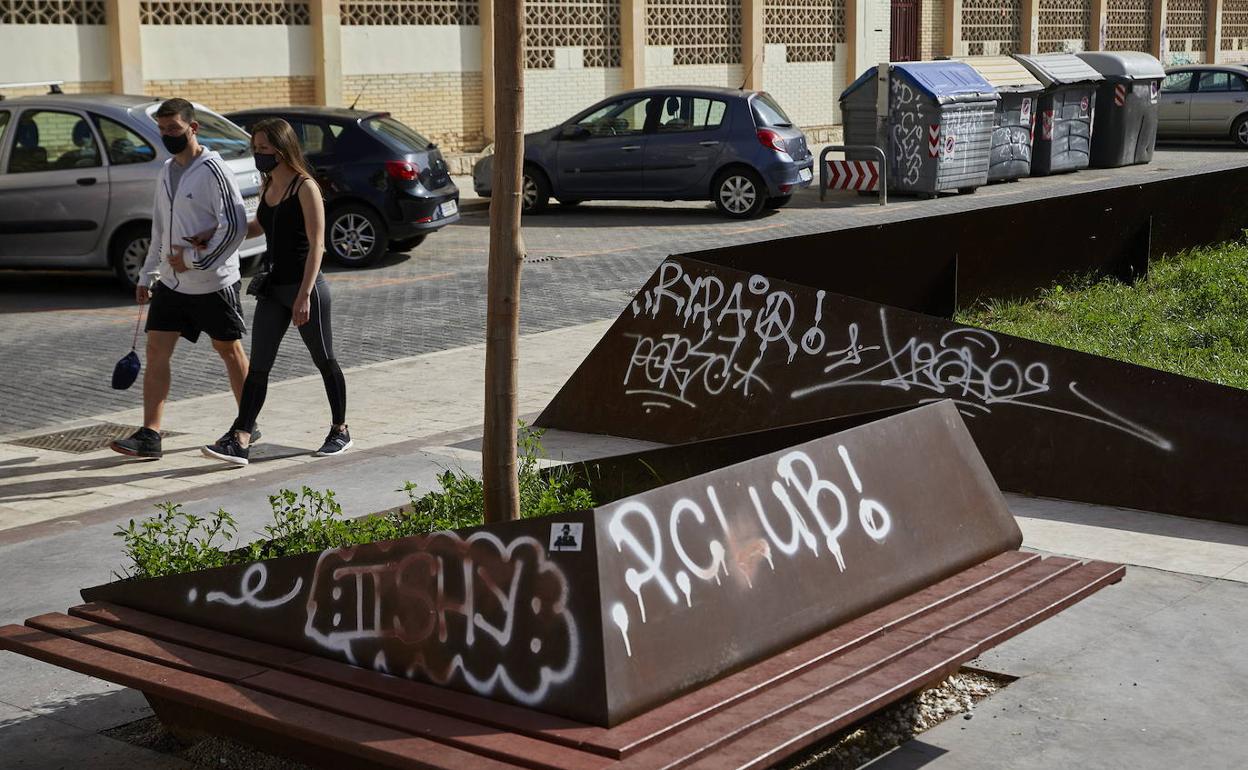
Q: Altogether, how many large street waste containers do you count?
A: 4